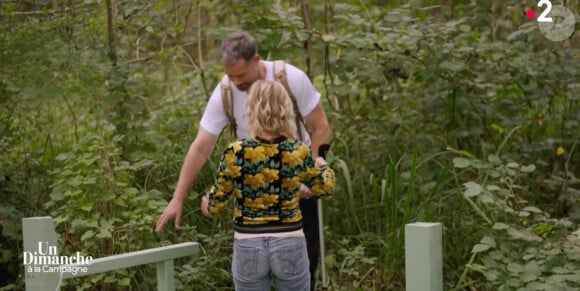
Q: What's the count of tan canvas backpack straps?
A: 2